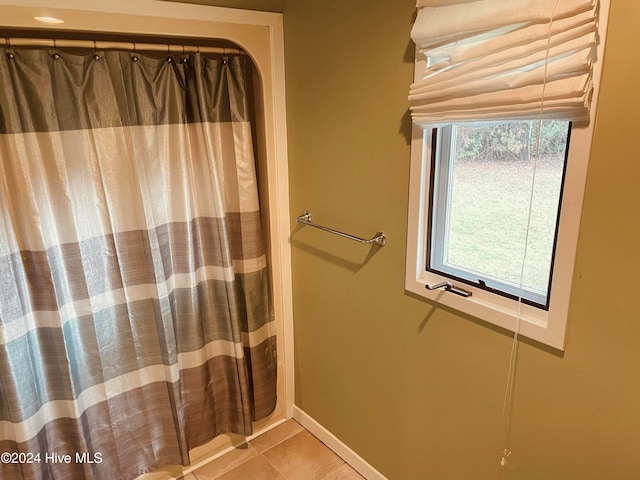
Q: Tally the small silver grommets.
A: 7